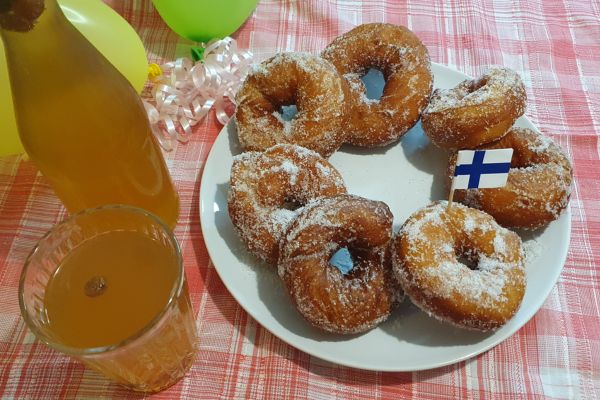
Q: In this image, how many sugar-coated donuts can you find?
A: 7